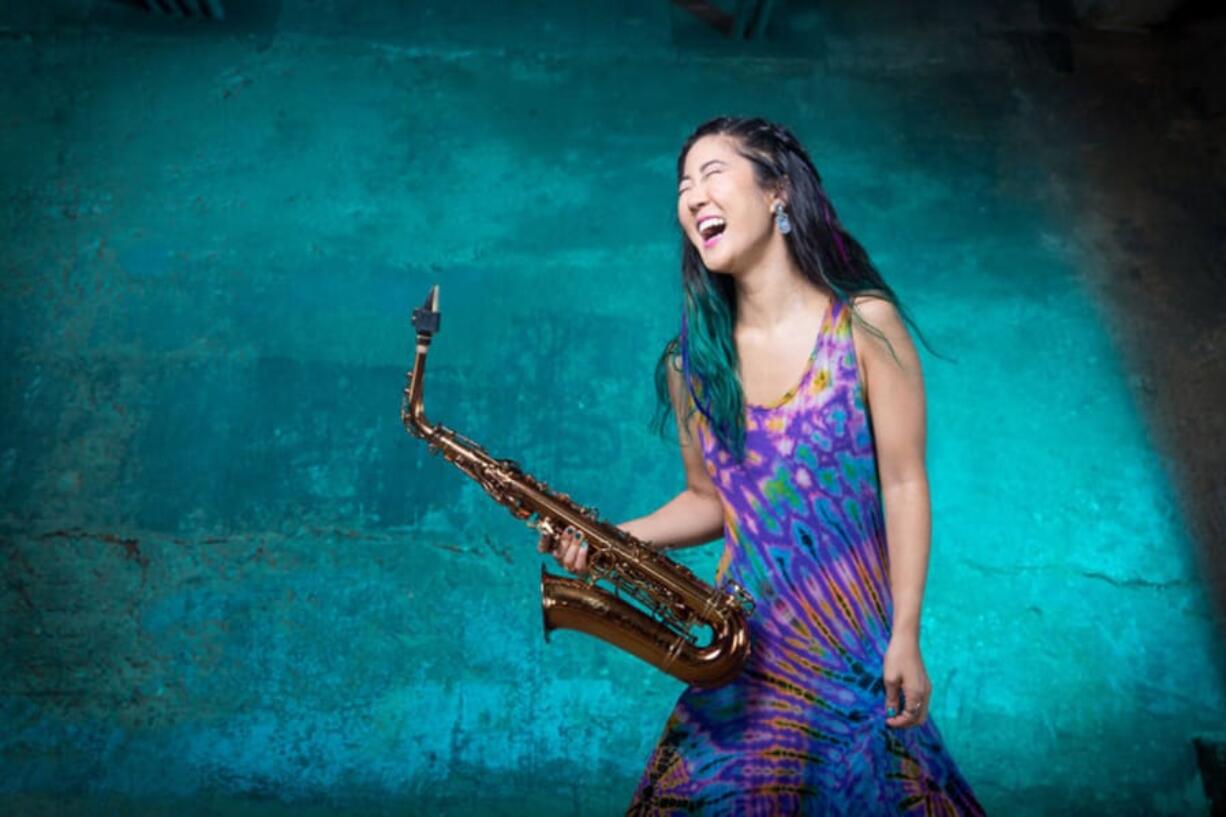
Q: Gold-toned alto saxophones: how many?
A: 1